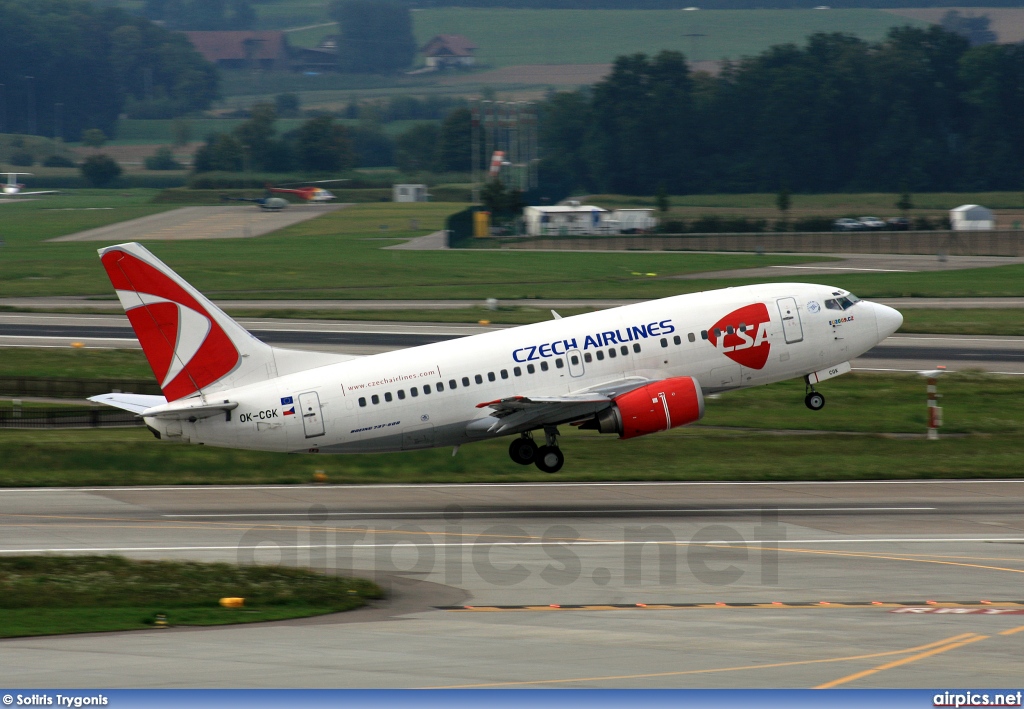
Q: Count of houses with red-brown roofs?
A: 2